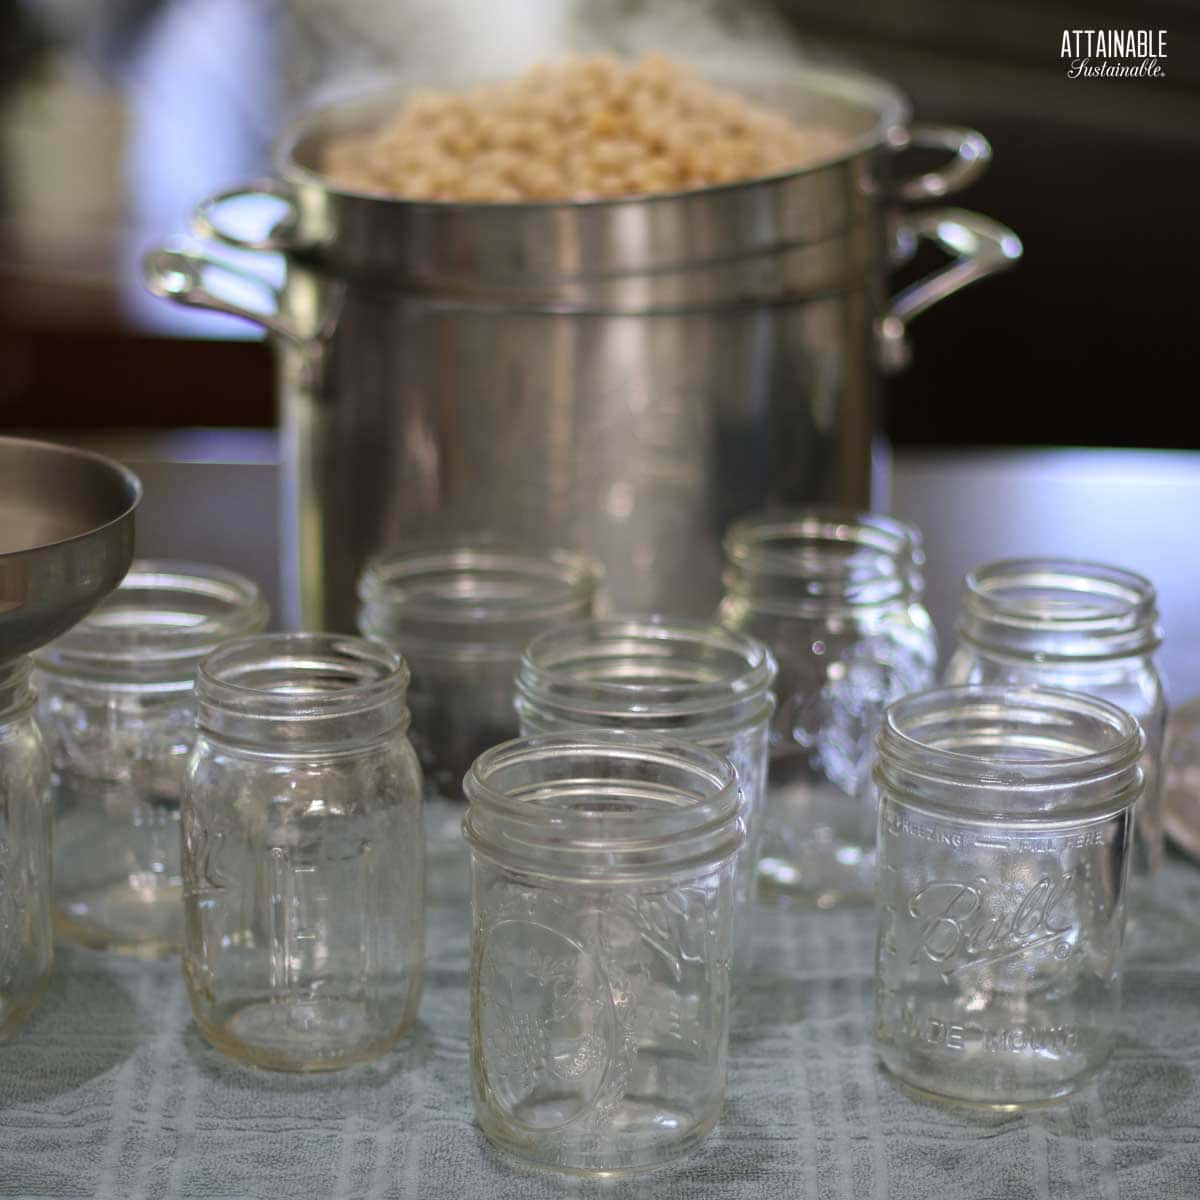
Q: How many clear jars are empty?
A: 9